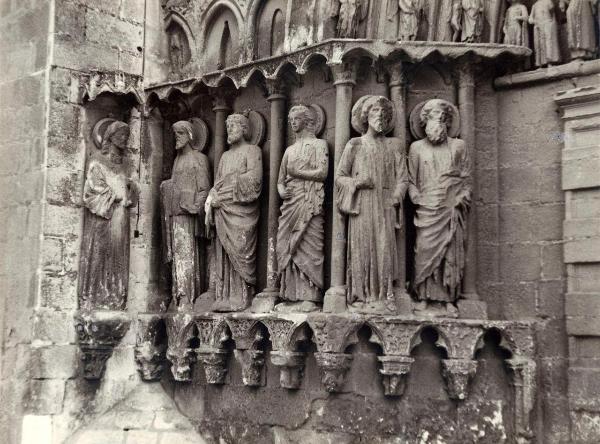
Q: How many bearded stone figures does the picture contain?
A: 4